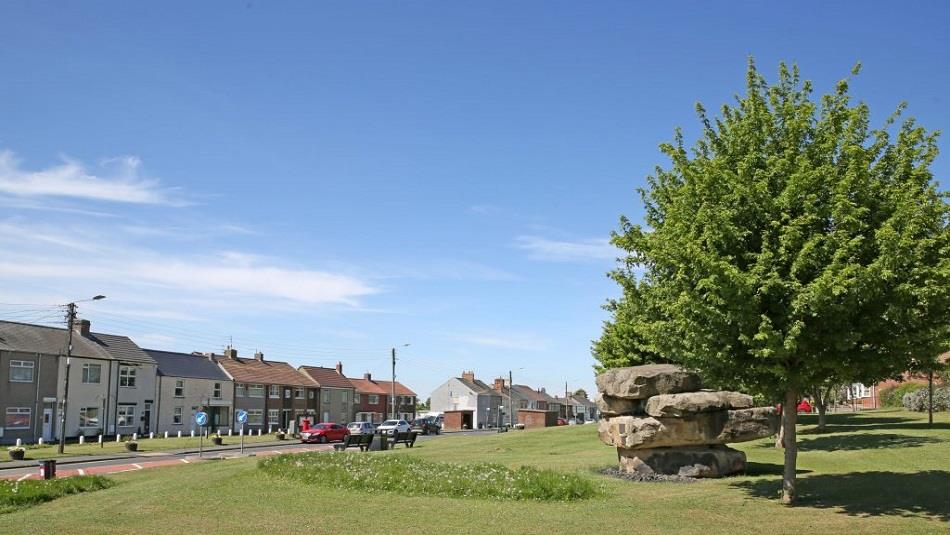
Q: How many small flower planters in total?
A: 4